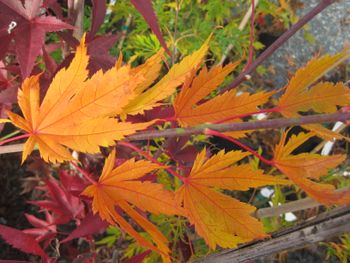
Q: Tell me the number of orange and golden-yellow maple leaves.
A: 7